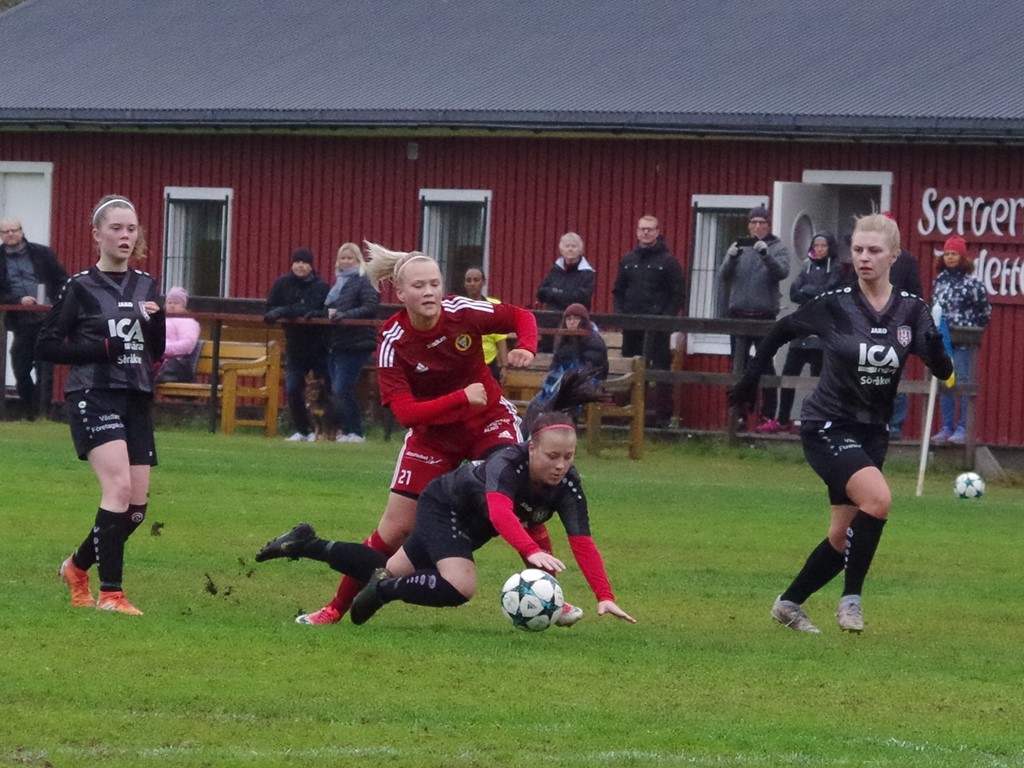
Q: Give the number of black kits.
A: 3